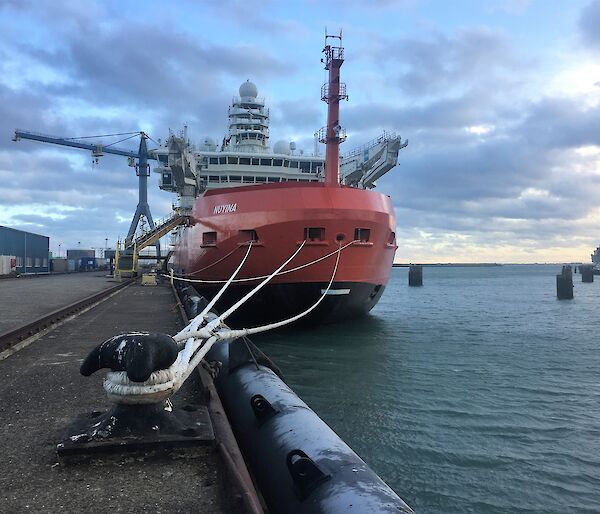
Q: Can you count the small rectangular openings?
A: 5